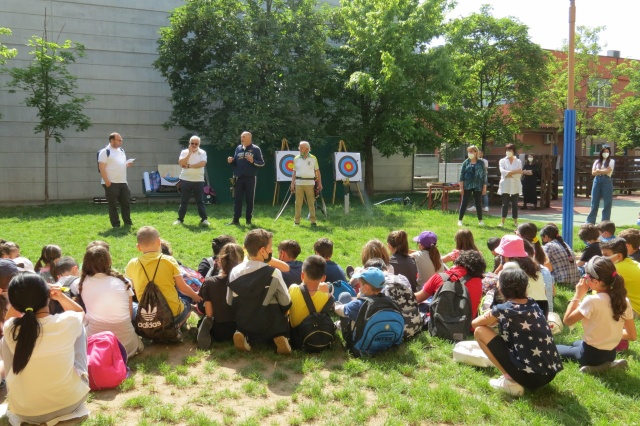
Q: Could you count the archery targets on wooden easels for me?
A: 2